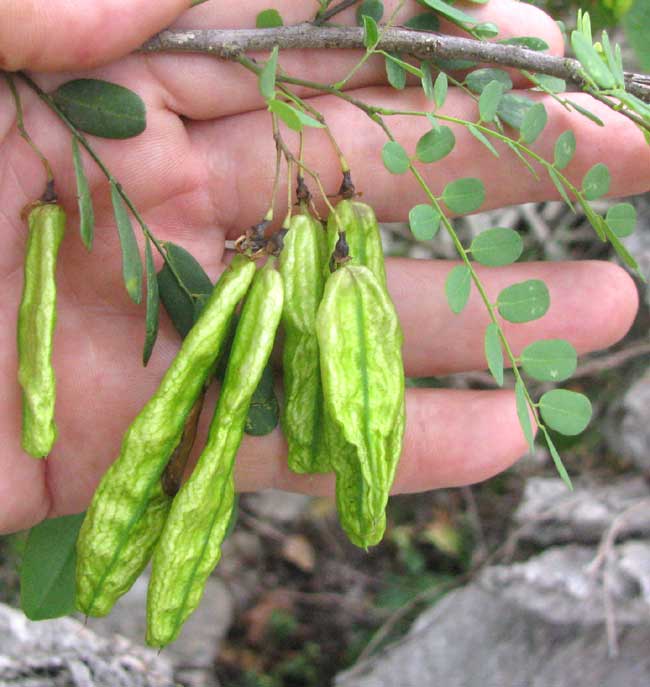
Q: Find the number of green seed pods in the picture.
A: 6